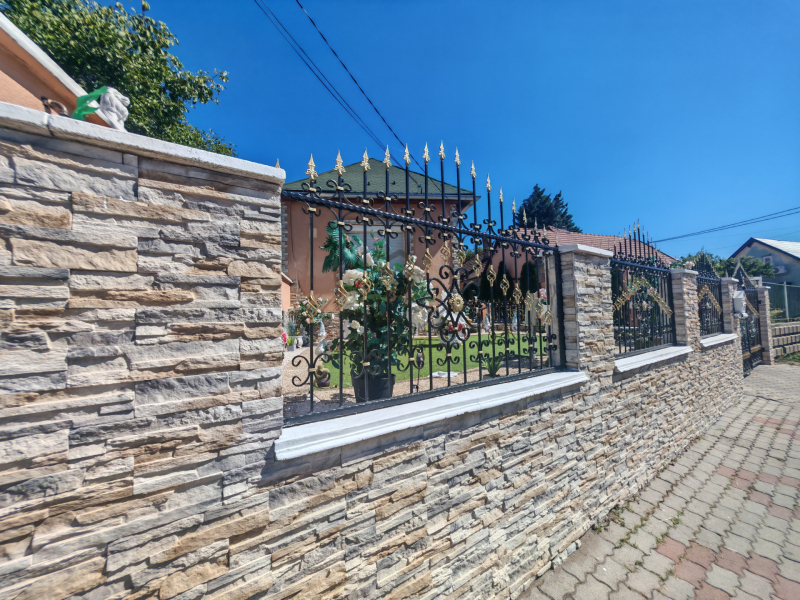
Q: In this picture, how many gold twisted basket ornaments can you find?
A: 15